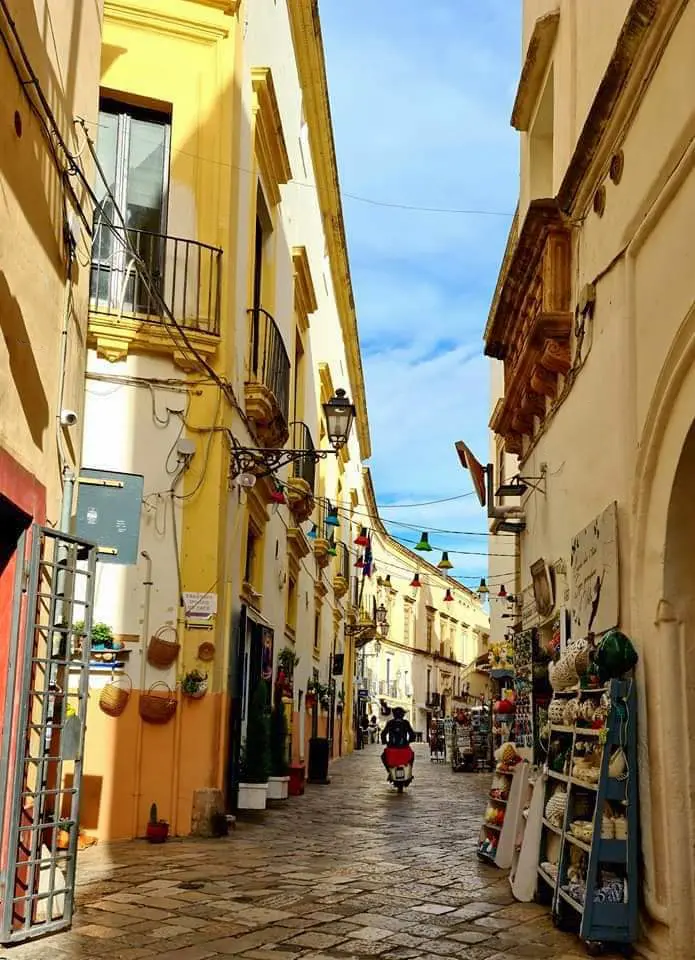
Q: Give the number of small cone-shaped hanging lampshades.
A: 13